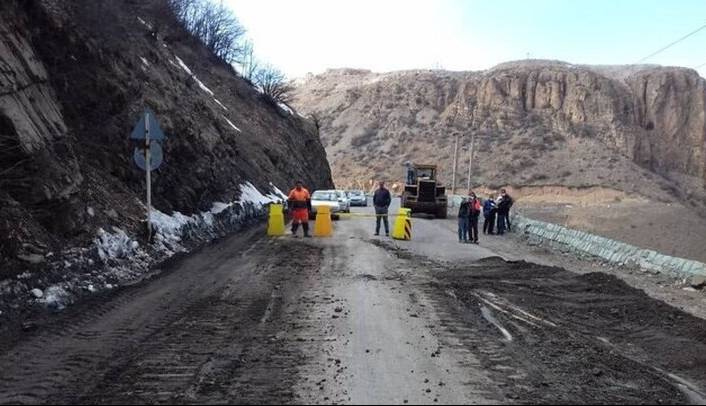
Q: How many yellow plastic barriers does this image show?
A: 3